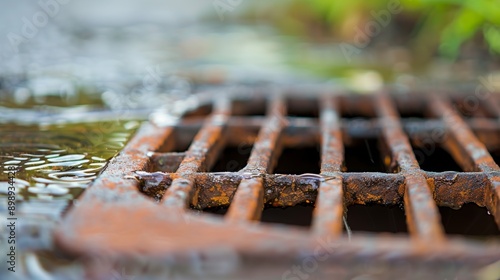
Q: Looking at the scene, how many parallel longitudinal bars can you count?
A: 5